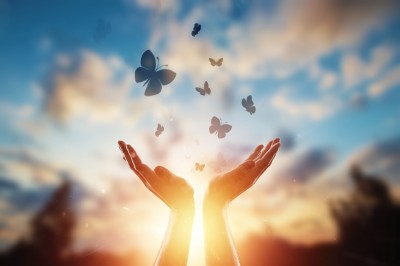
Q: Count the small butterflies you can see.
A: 7